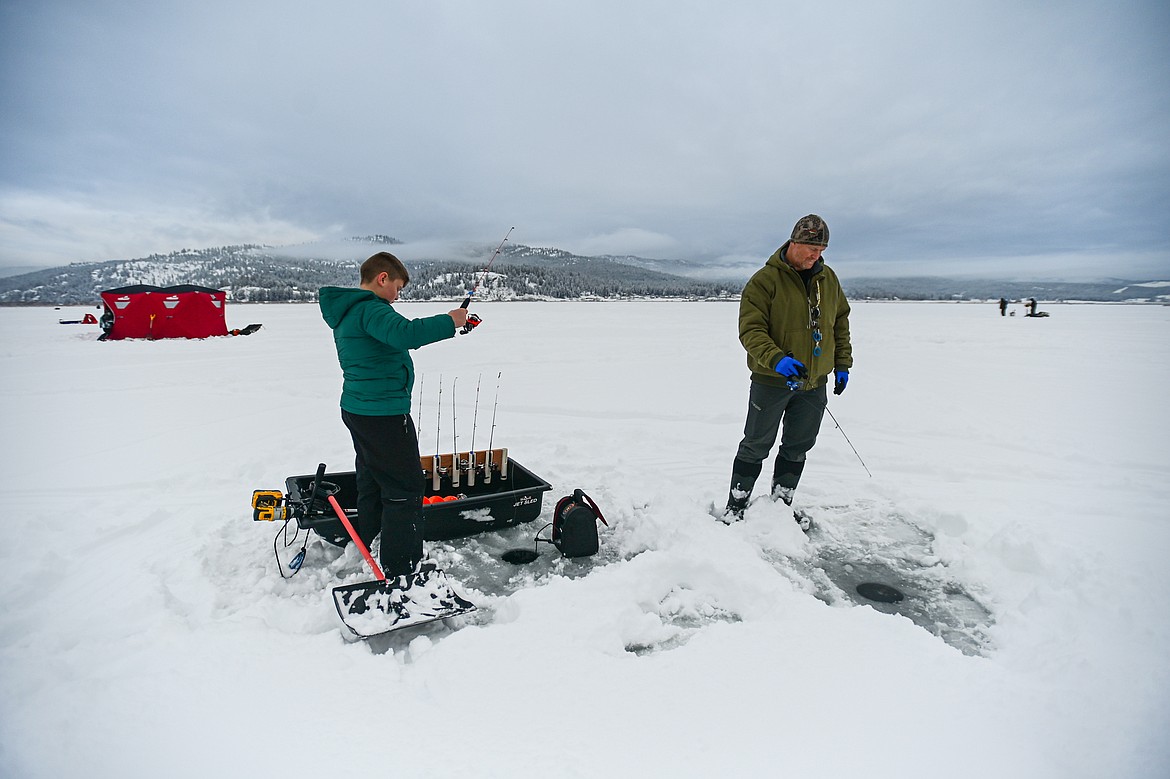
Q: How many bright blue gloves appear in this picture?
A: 2